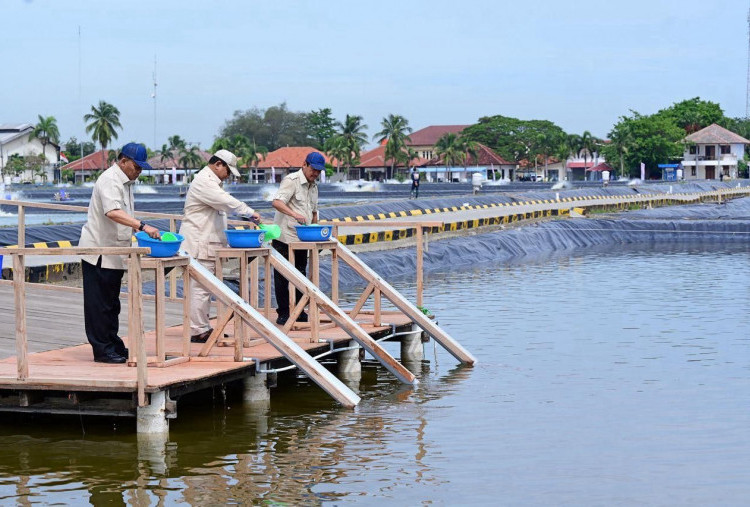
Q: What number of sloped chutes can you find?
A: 3